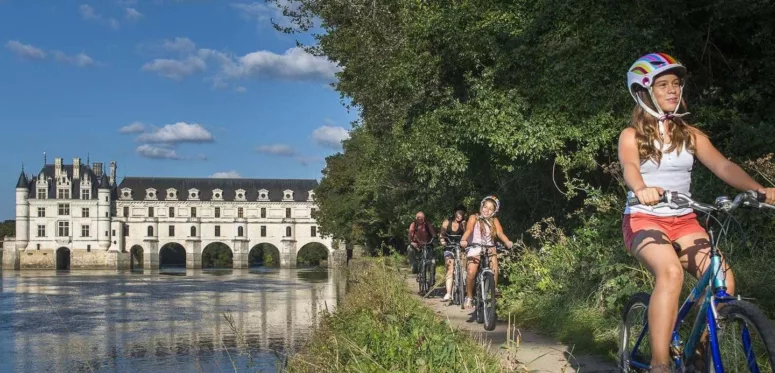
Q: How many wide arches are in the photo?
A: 4